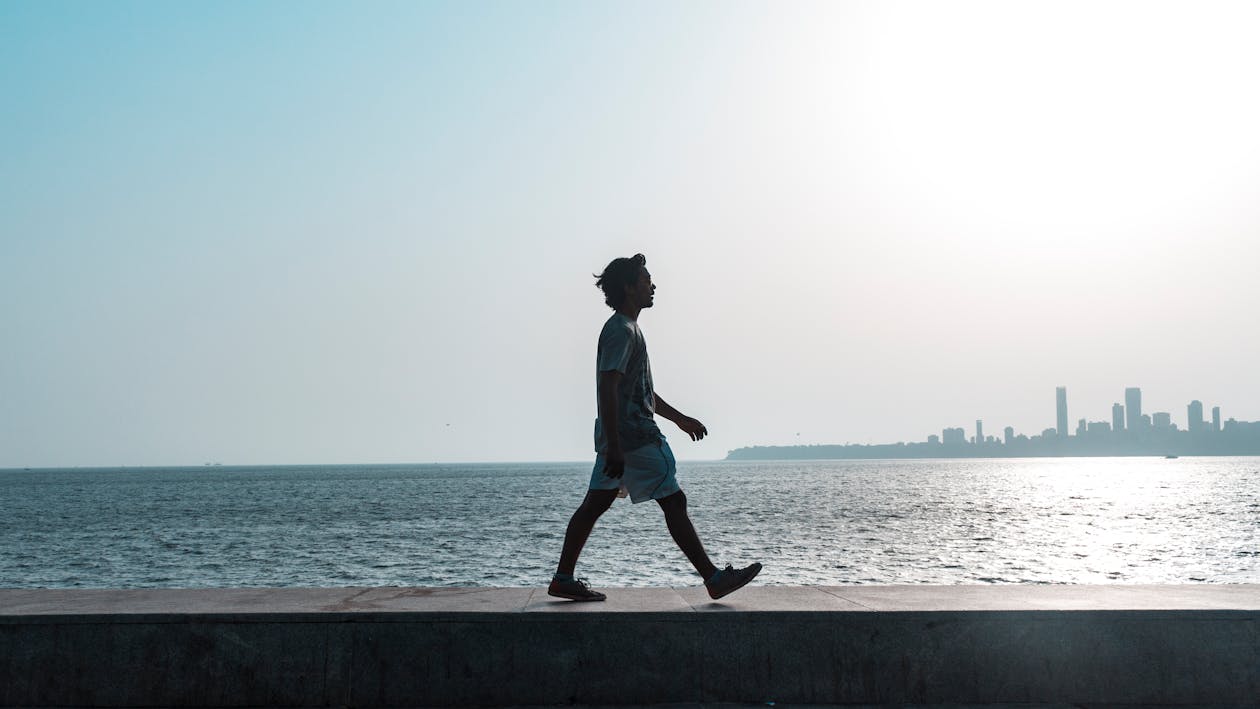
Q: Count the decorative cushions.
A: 0